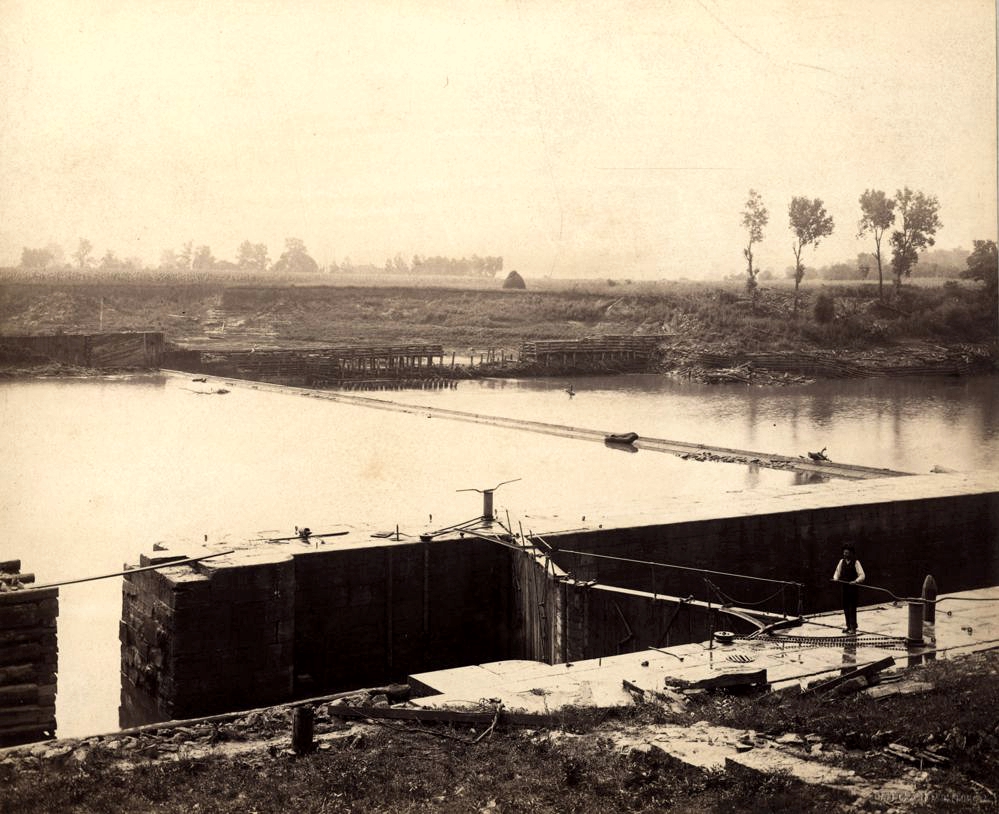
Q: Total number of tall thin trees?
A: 4